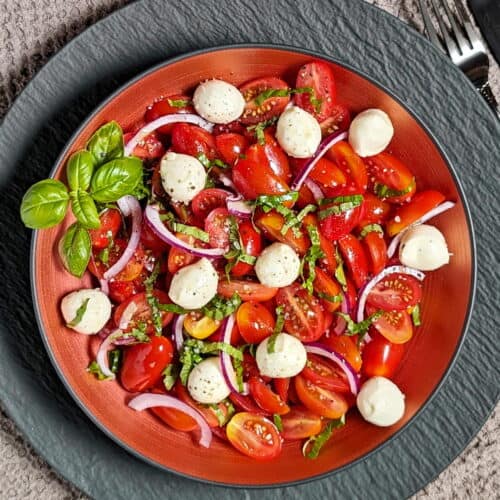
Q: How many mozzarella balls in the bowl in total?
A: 11